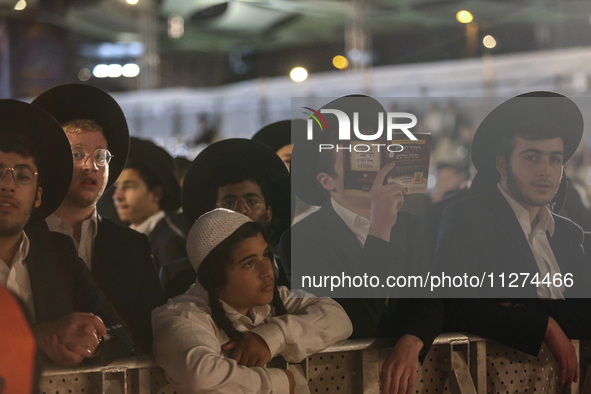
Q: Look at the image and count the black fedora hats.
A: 7